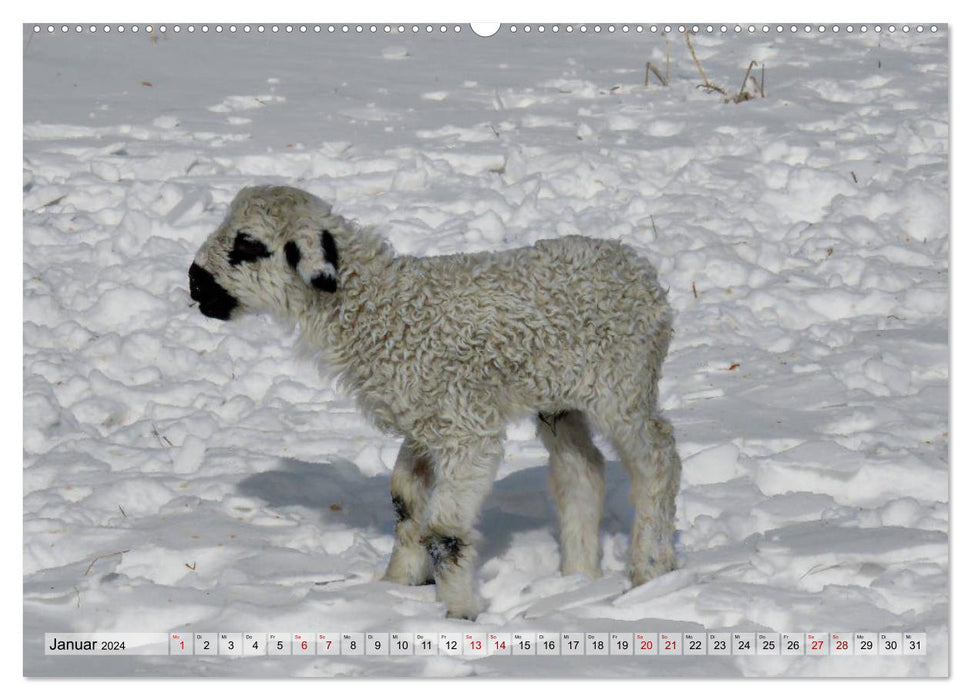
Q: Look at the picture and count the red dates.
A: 9